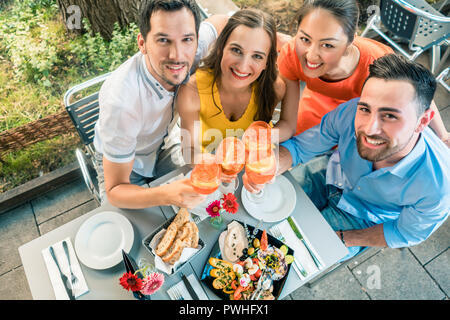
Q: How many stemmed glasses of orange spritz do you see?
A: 4